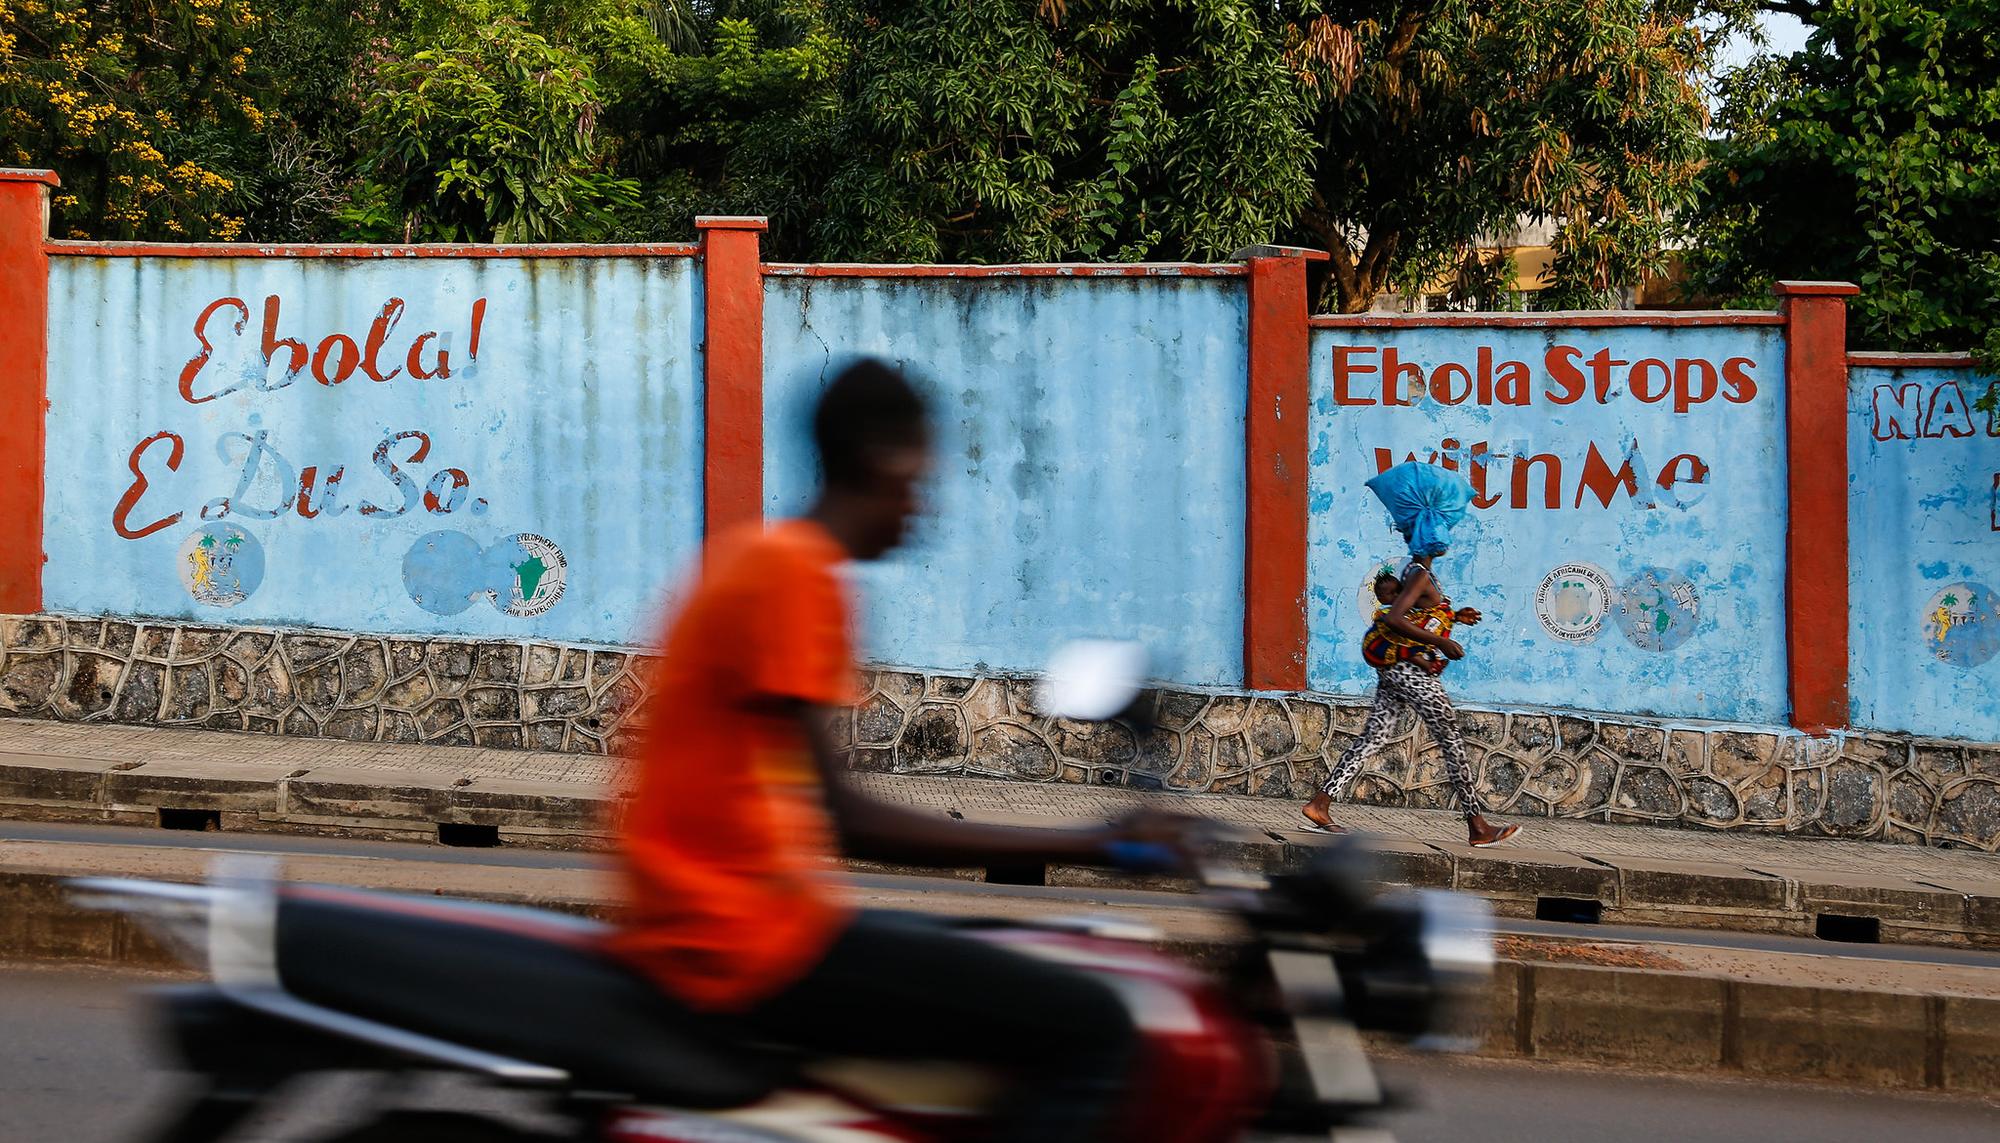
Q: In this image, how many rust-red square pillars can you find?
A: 4